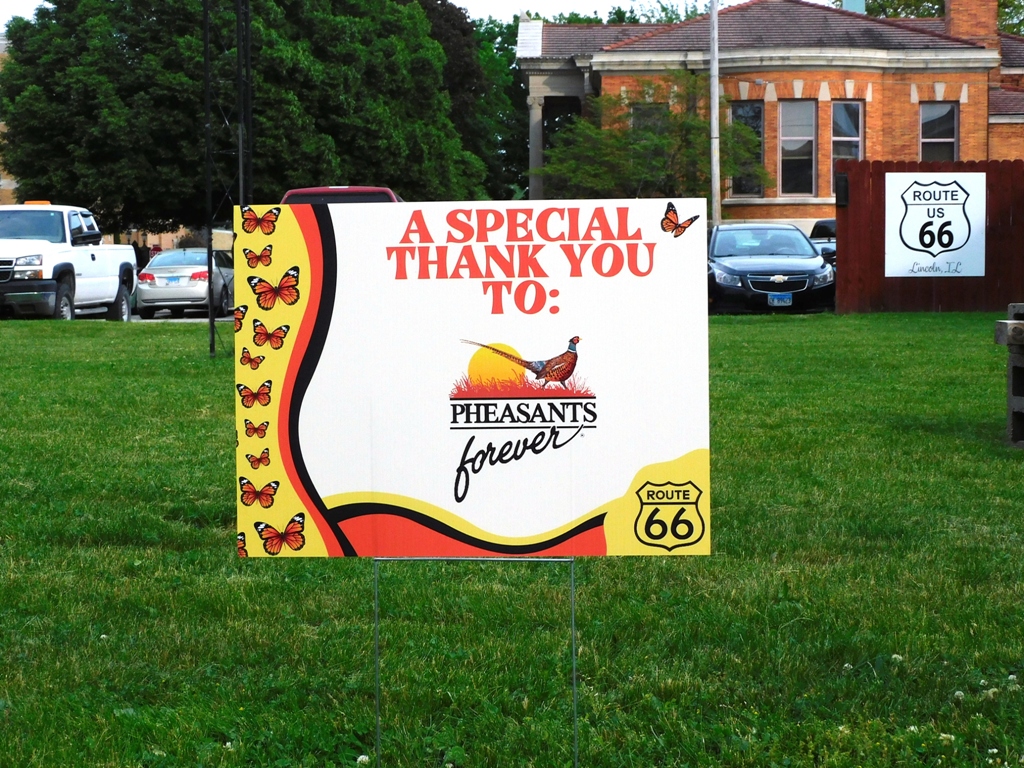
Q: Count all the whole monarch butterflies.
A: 11